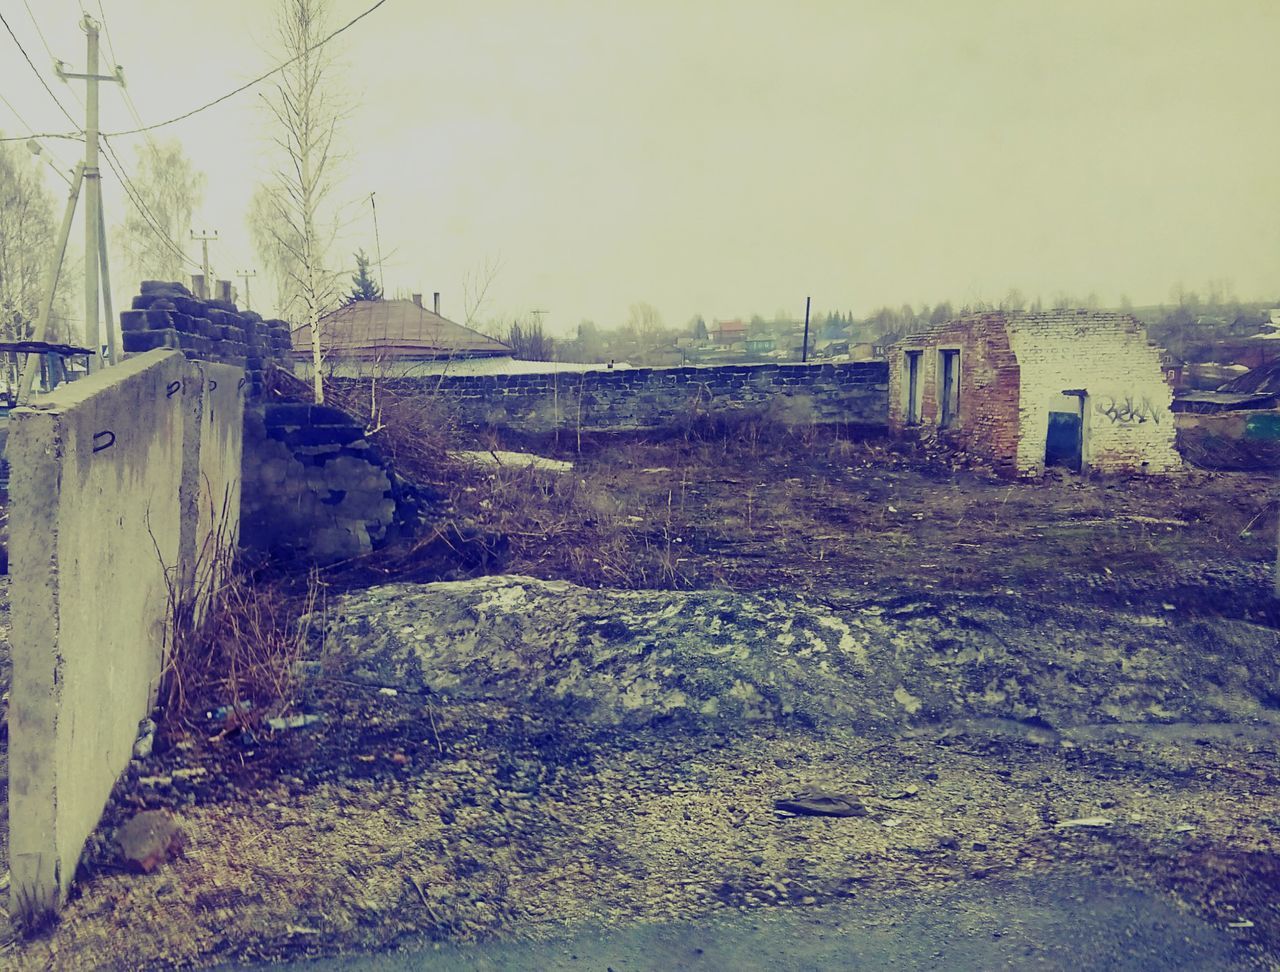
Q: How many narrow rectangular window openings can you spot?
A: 2